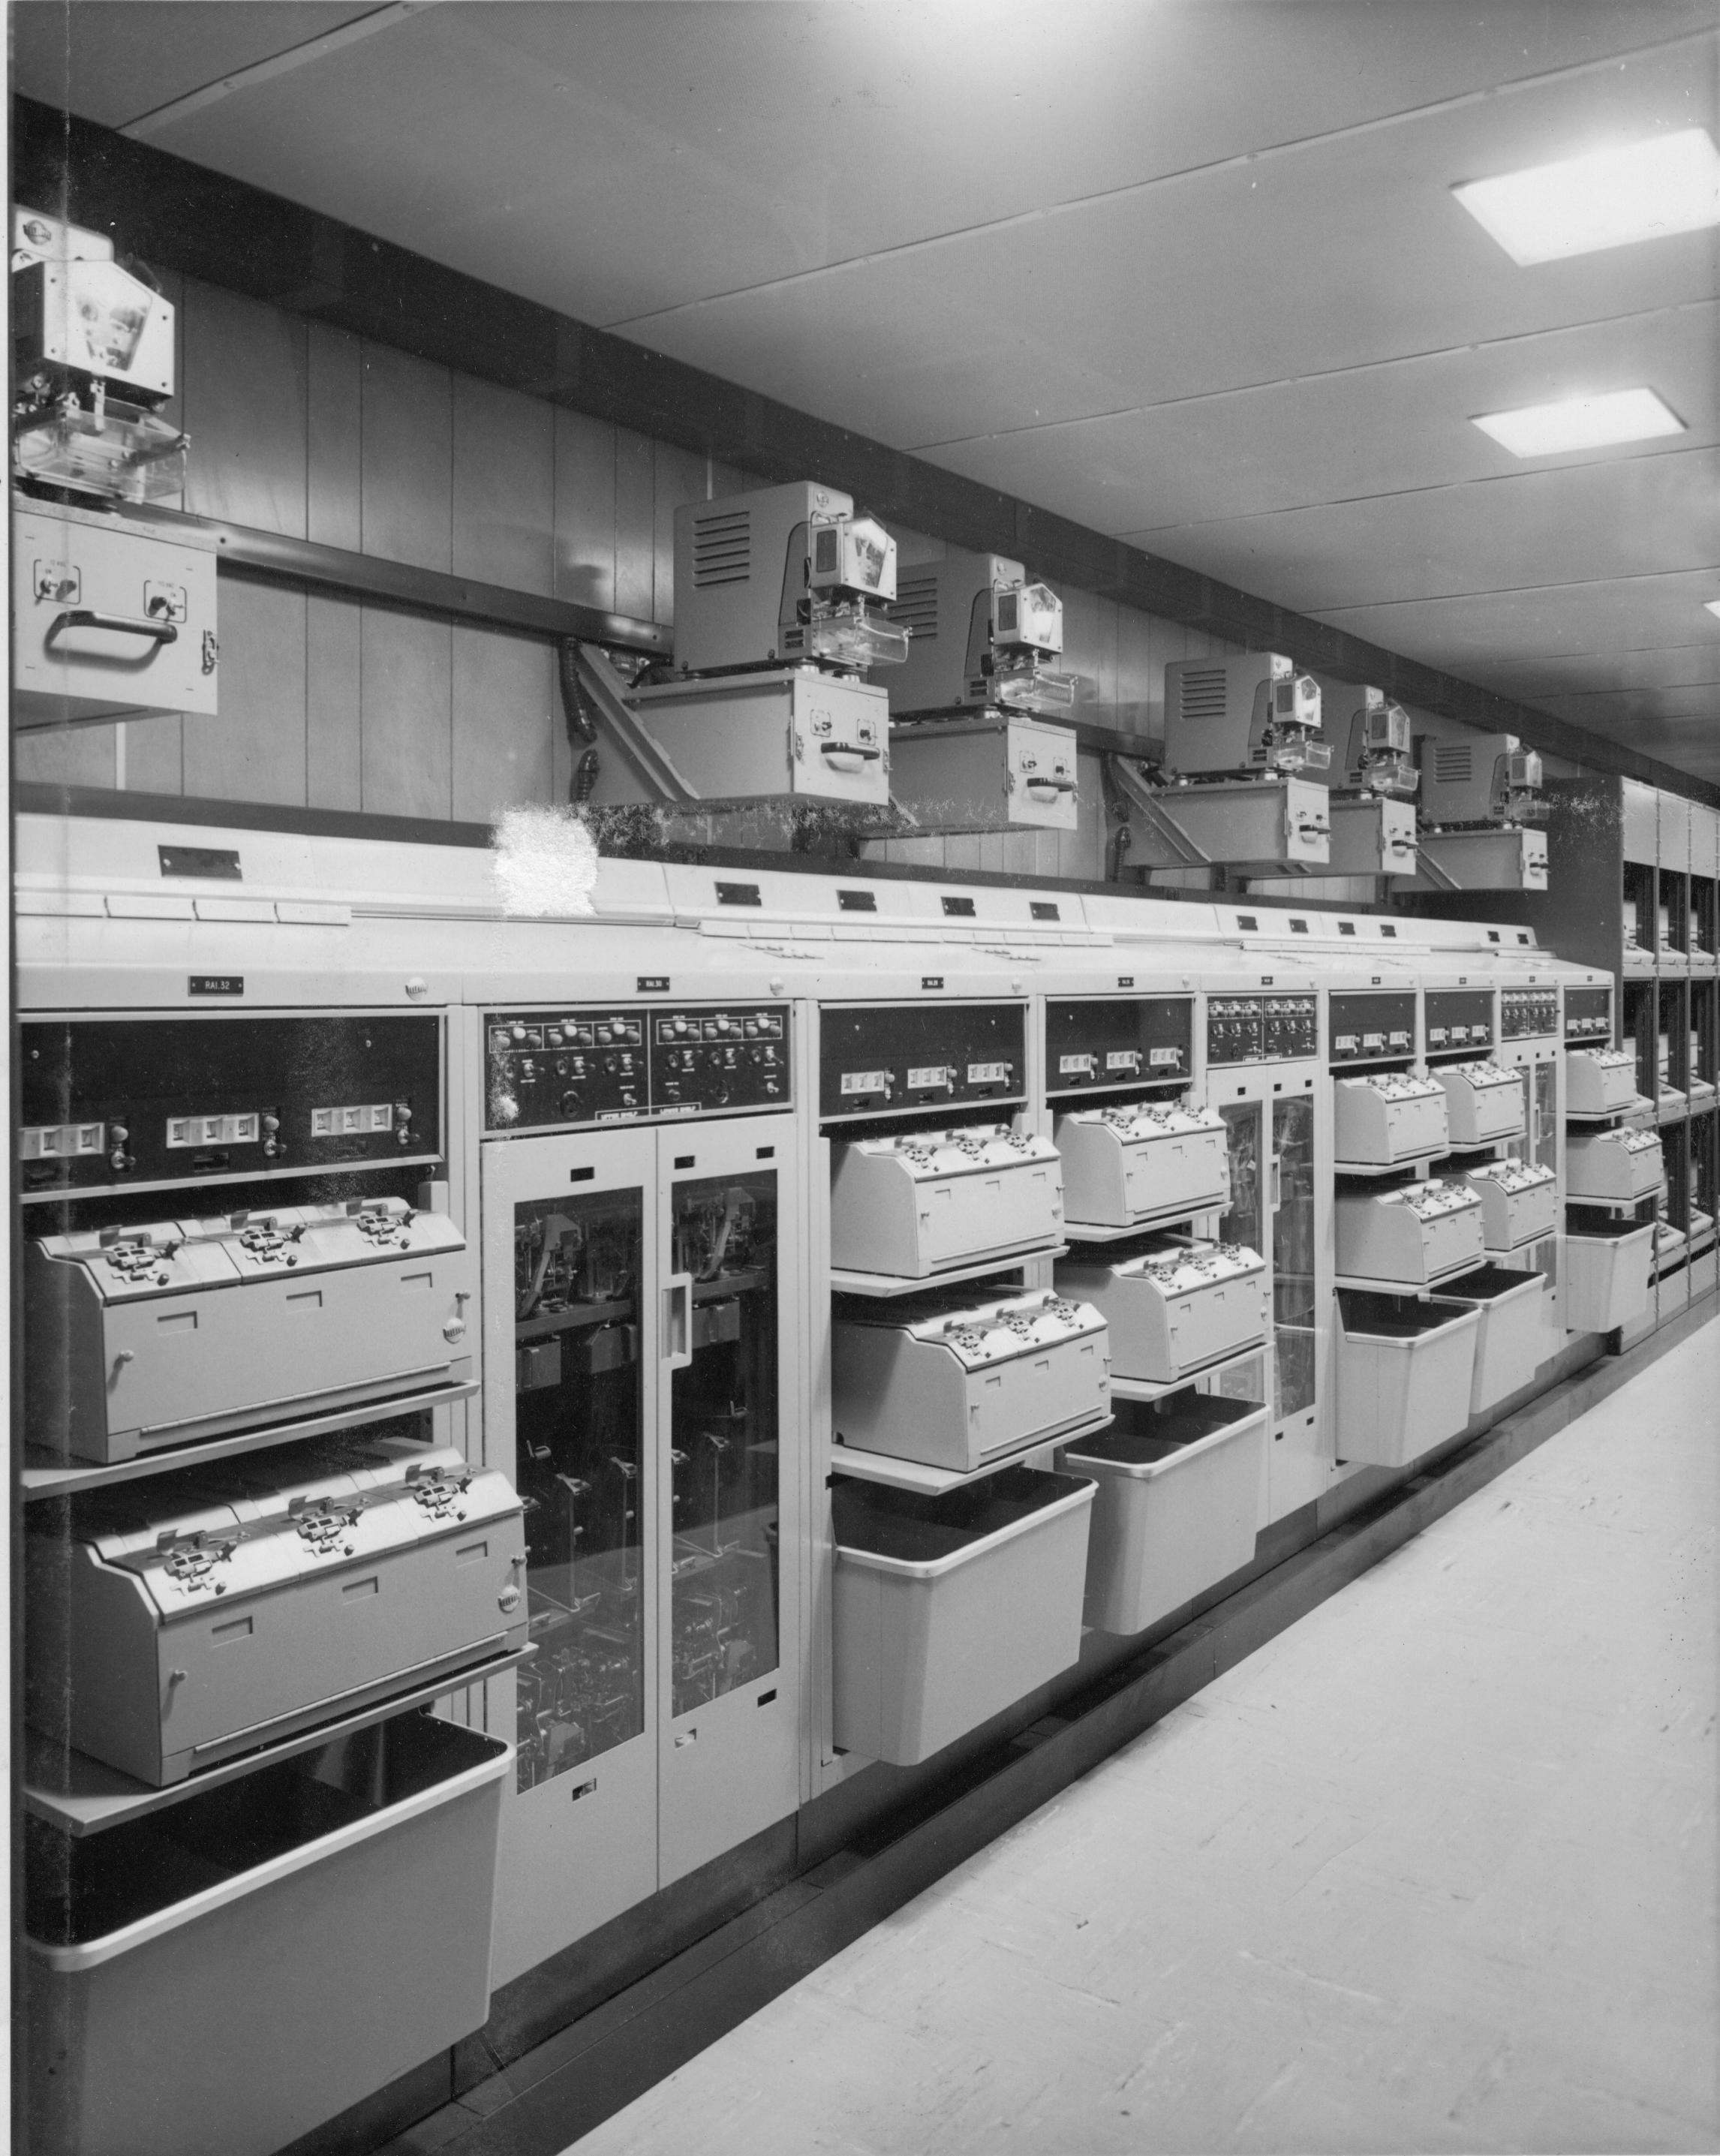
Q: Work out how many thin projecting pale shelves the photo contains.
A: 12